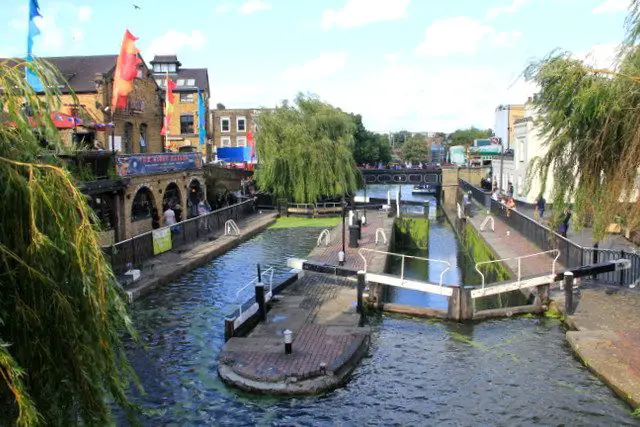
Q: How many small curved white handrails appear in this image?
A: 4